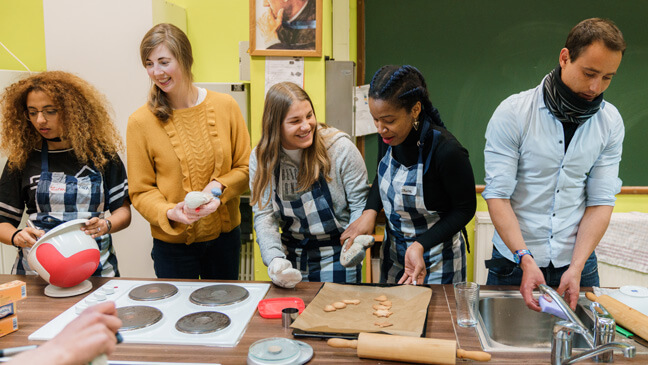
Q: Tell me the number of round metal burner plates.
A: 4